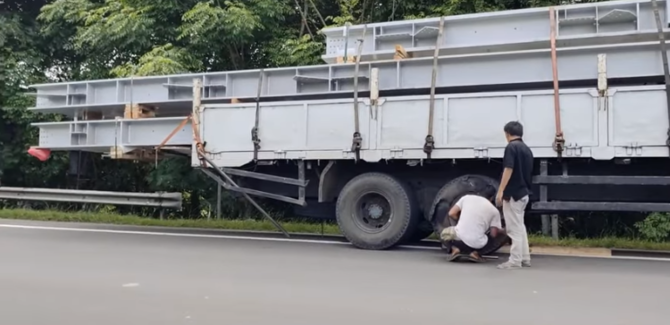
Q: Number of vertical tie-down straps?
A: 5